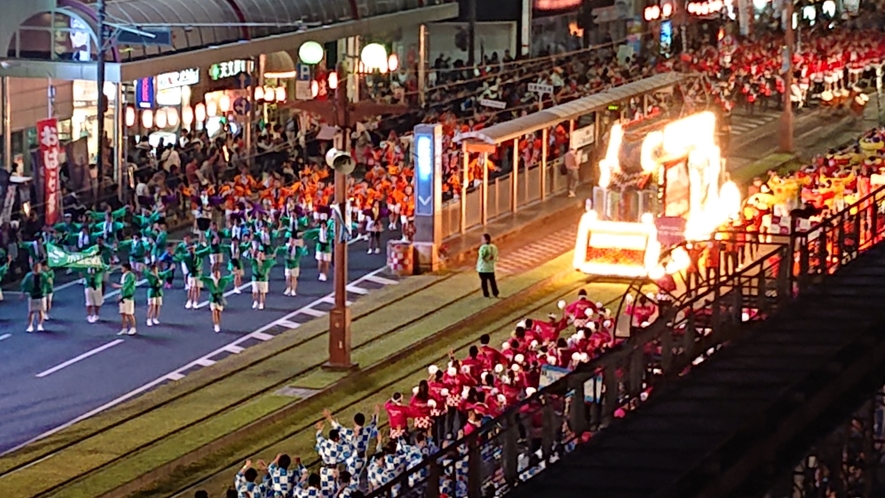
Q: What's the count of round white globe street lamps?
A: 2